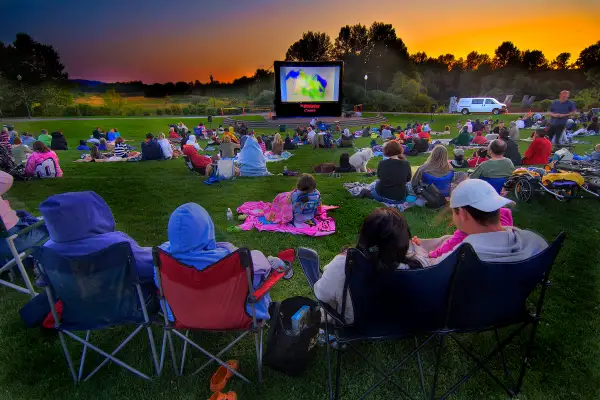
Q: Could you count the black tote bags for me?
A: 1